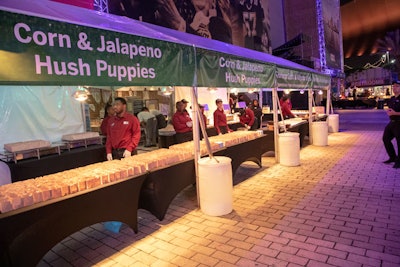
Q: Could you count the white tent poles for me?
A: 4